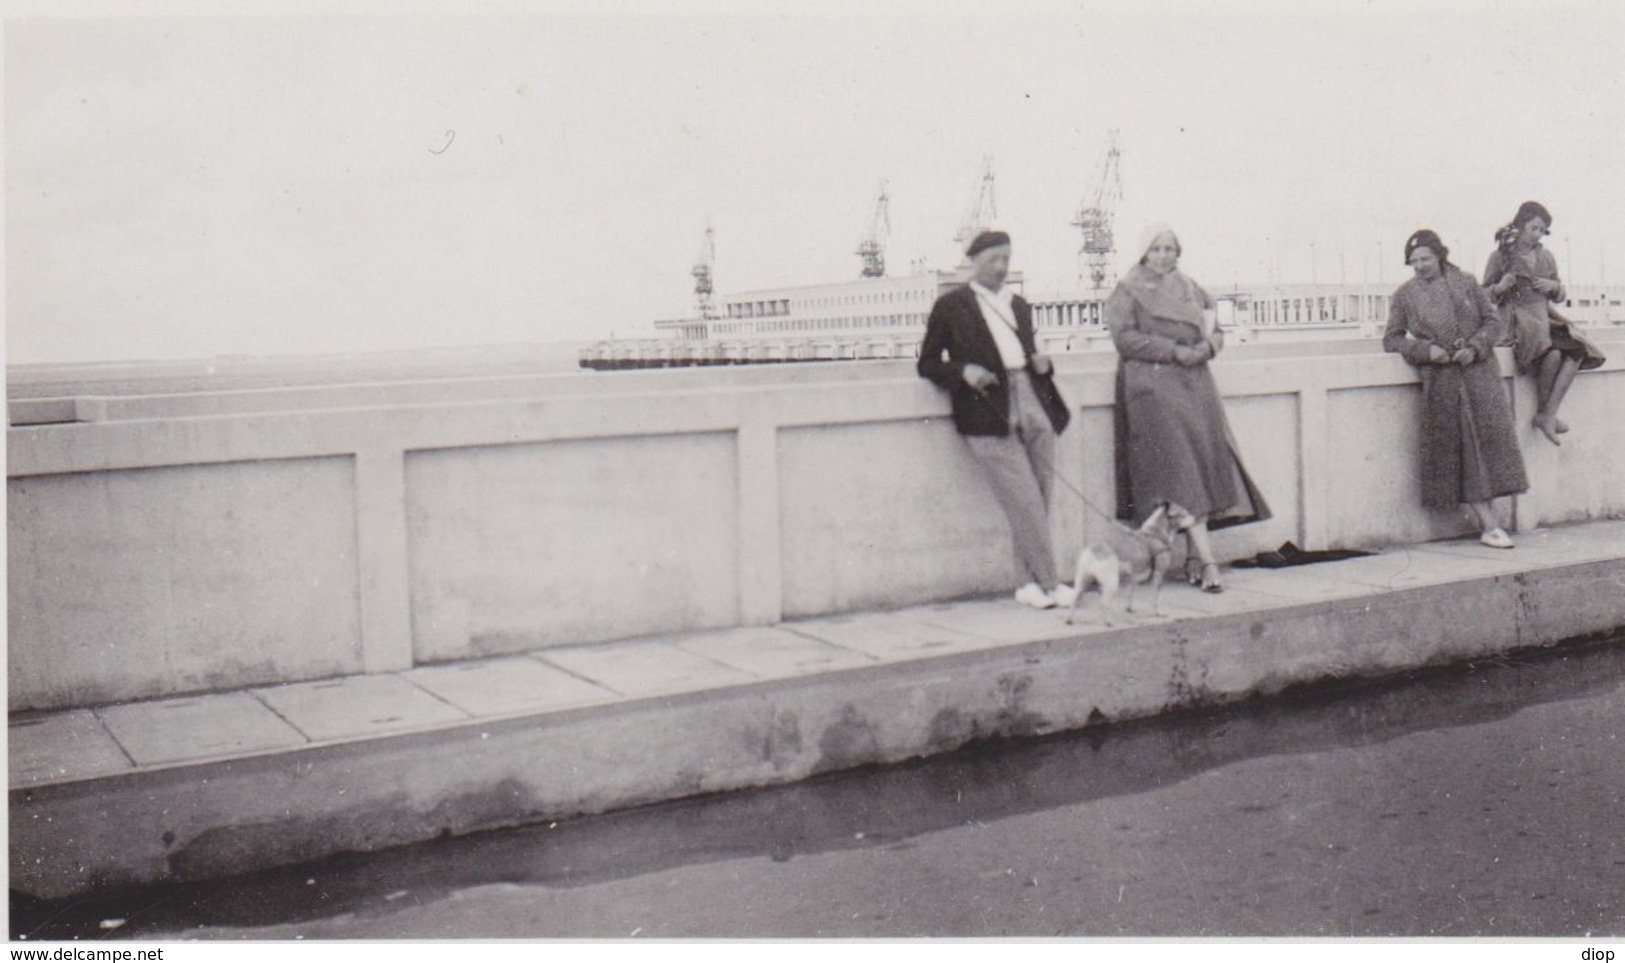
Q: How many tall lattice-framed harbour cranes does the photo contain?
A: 4